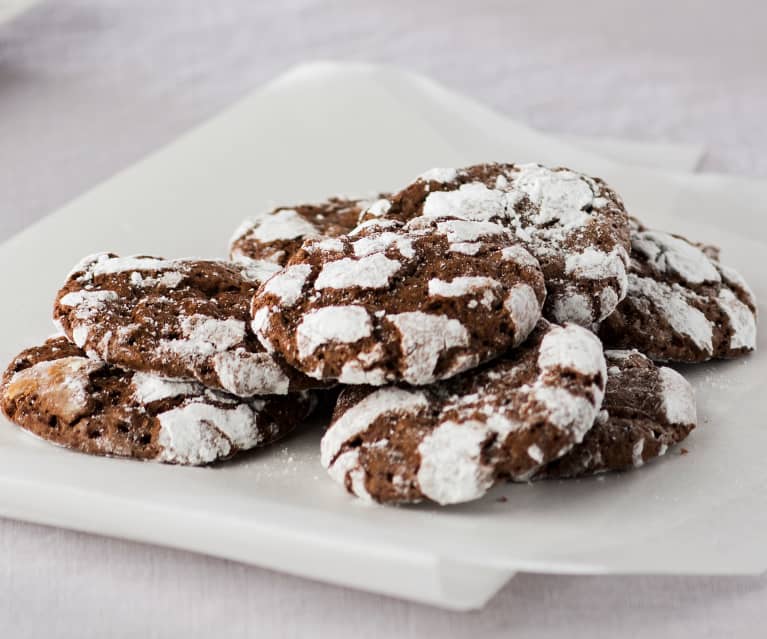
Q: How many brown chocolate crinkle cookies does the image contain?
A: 8